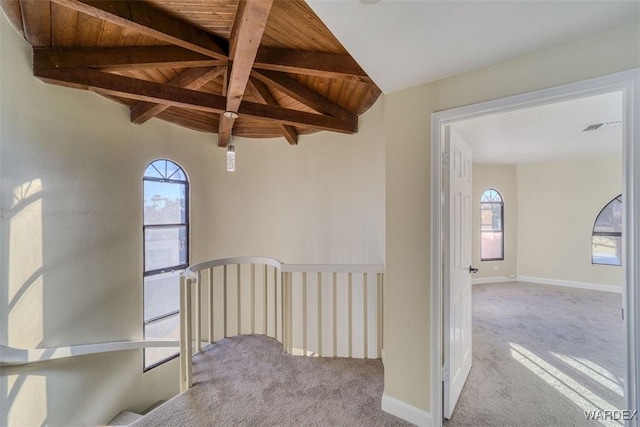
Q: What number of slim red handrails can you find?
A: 0